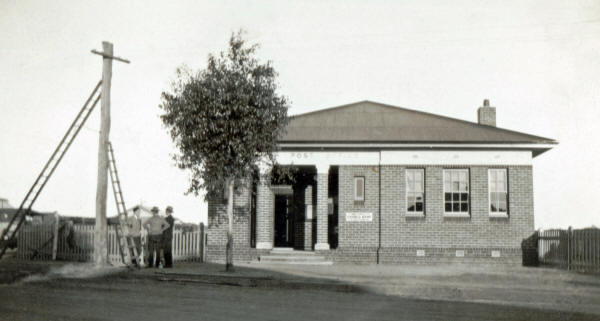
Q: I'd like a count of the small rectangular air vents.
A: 3